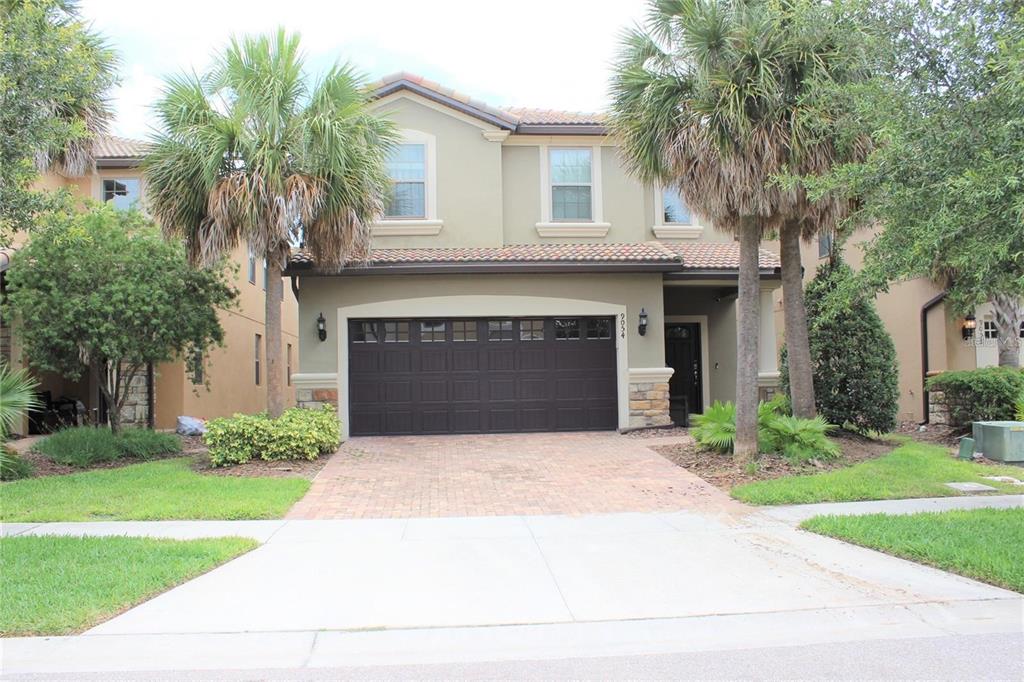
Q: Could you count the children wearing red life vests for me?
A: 0